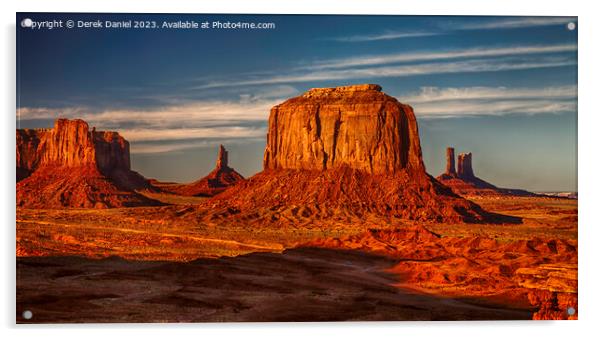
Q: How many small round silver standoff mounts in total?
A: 4